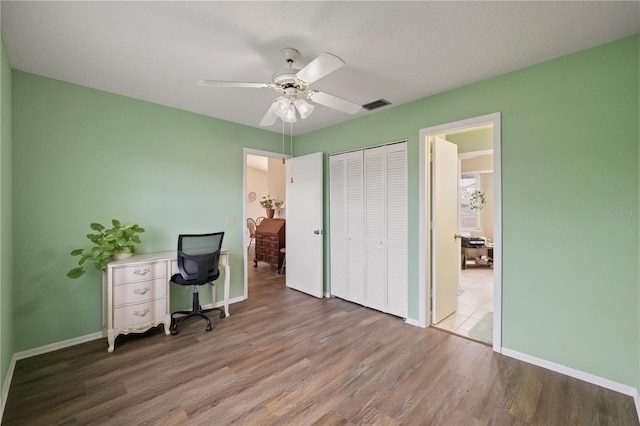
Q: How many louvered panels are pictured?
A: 4